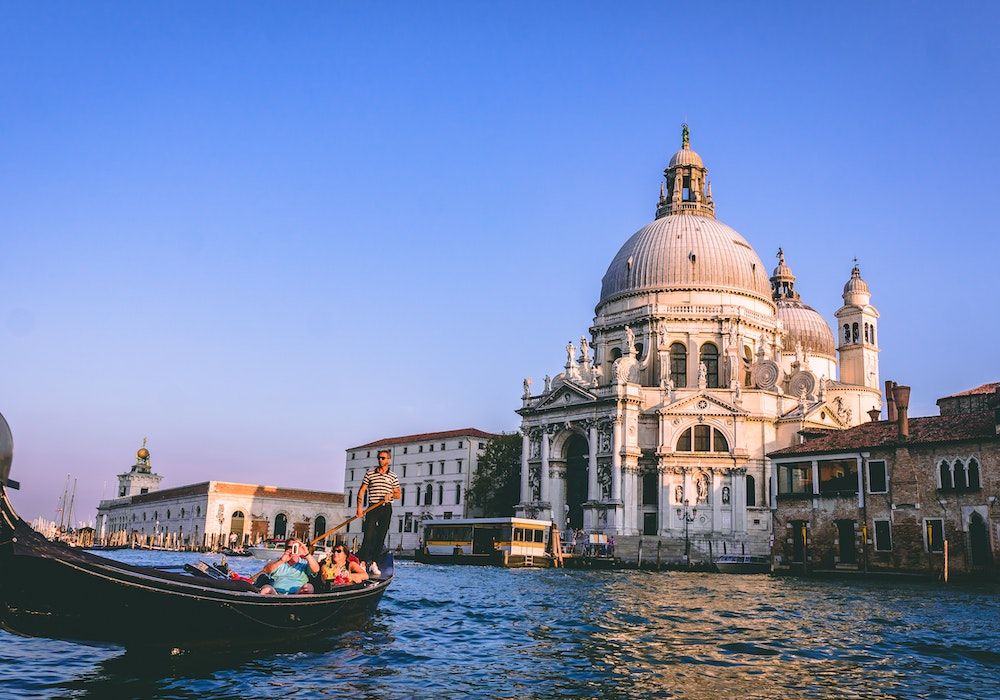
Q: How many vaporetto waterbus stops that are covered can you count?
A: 1